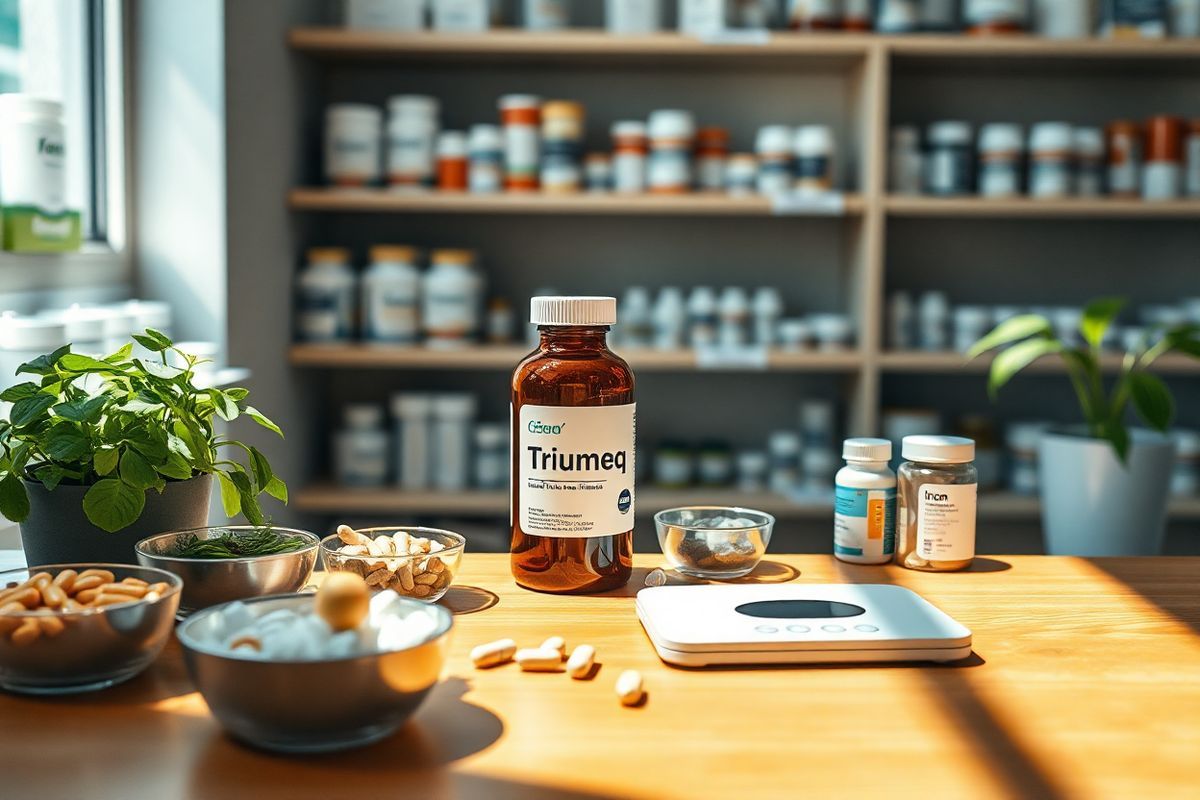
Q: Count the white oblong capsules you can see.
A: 5